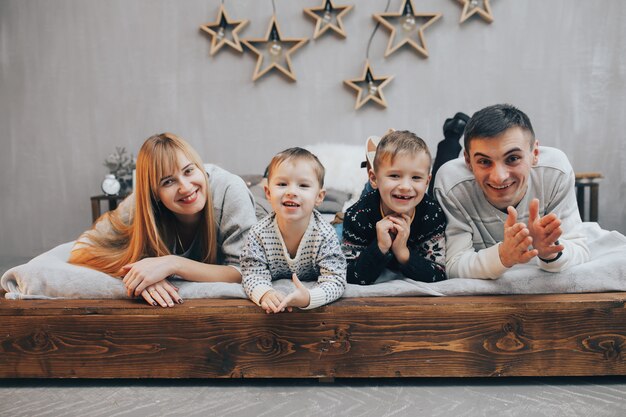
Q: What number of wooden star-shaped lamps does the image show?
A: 6